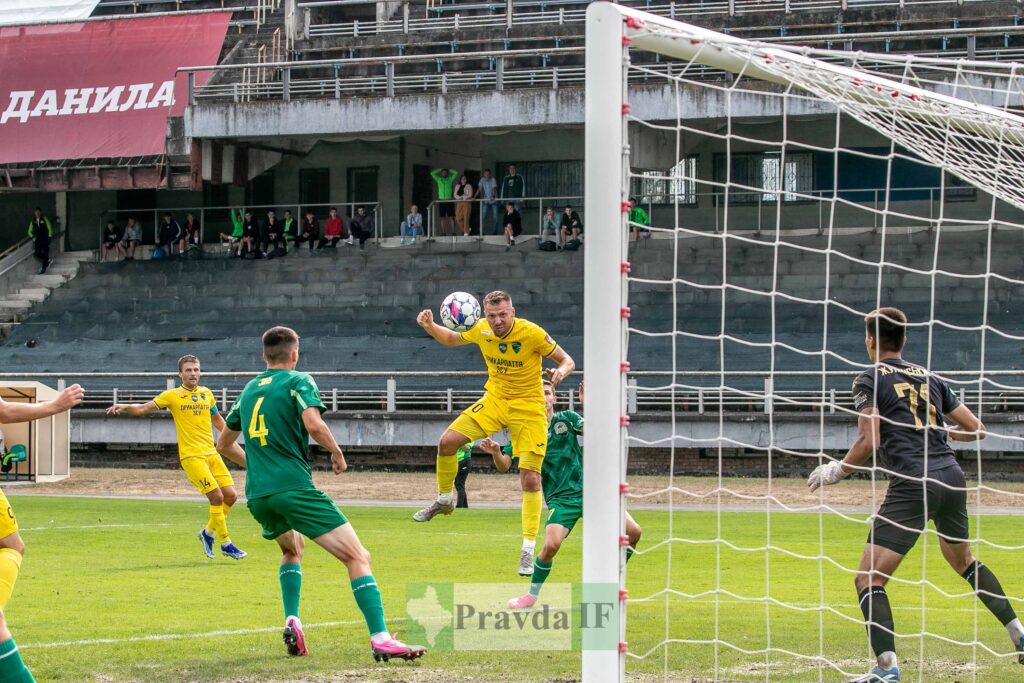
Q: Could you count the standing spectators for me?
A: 5